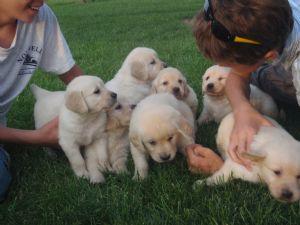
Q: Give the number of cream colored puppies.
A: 7